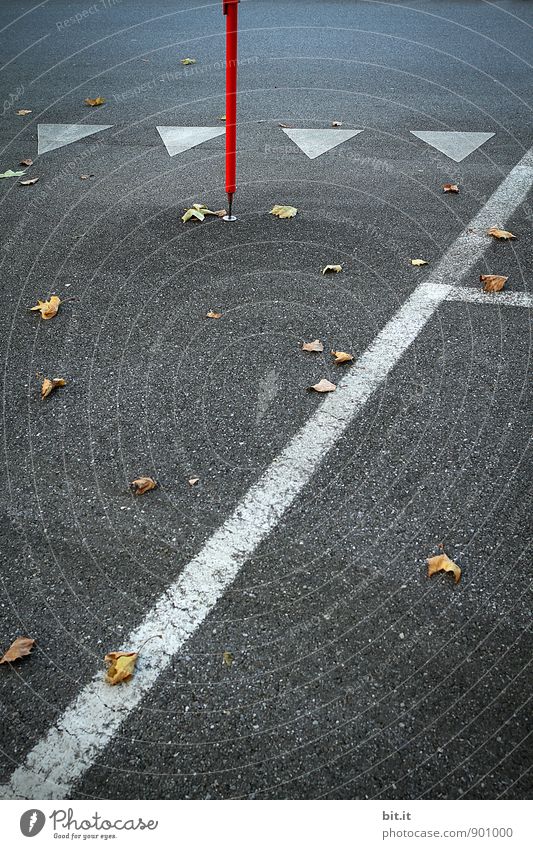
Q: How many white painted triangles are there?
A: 4